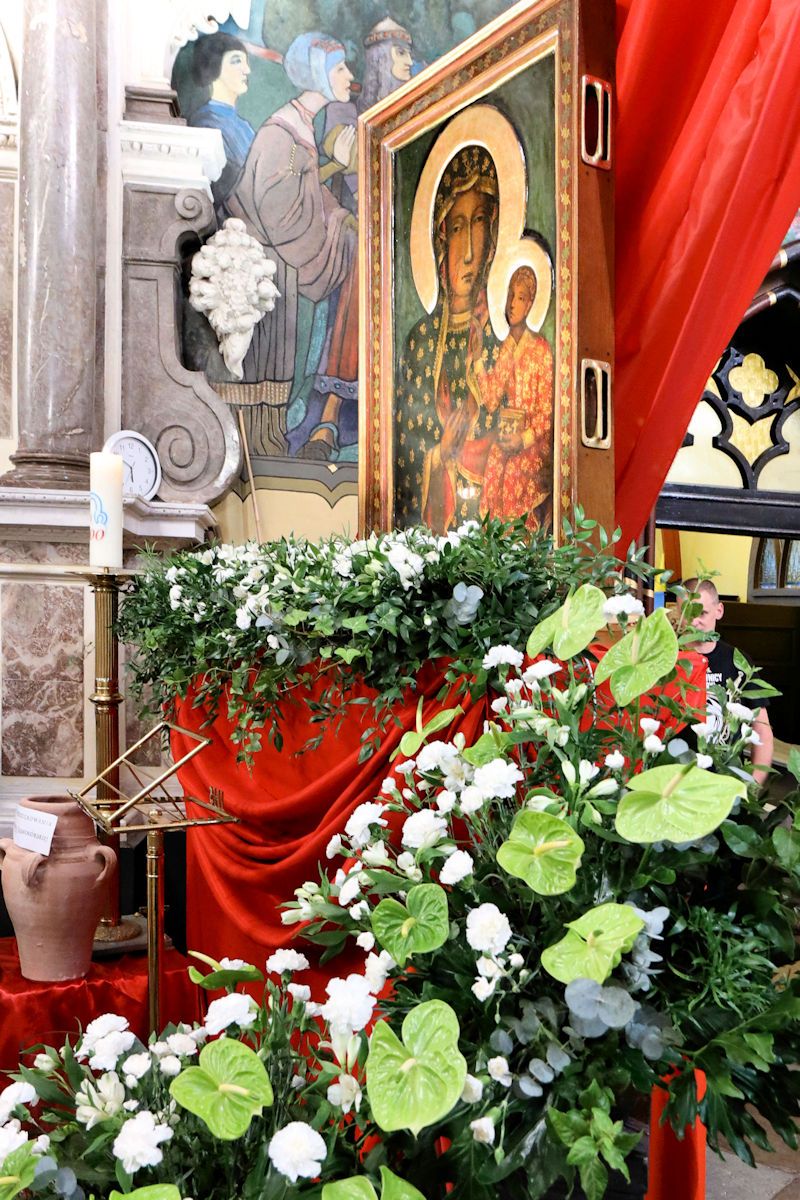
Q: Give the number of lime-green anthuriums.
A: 14